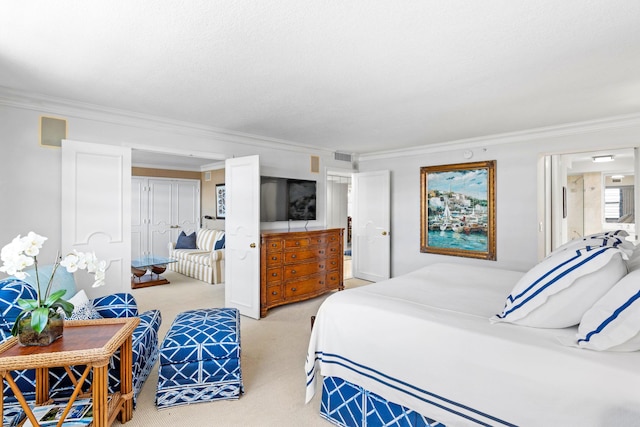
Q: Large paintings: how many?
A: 1